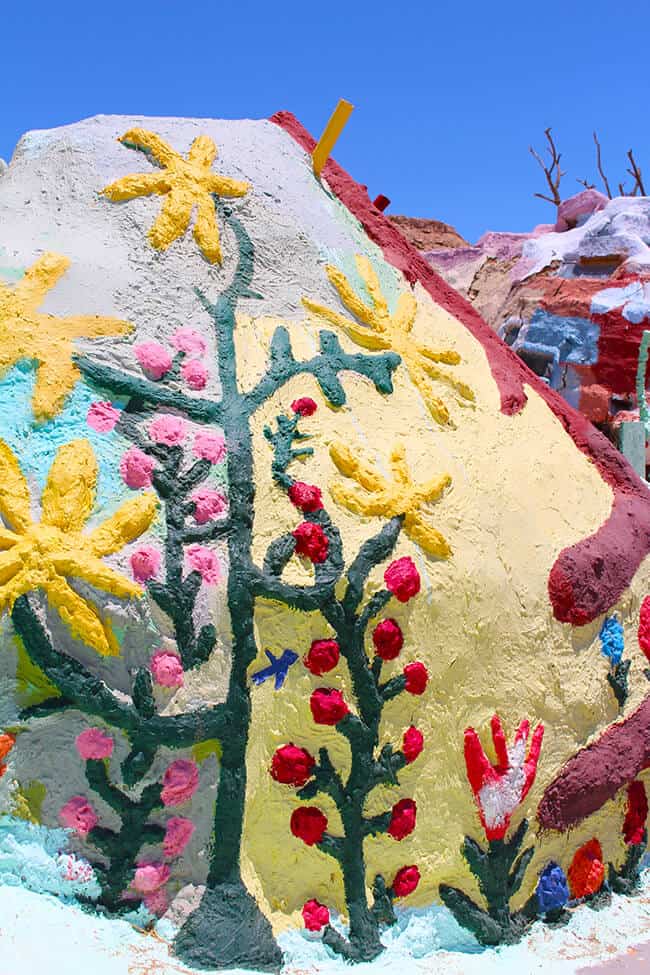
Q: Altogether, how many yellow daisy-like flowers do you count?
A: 5